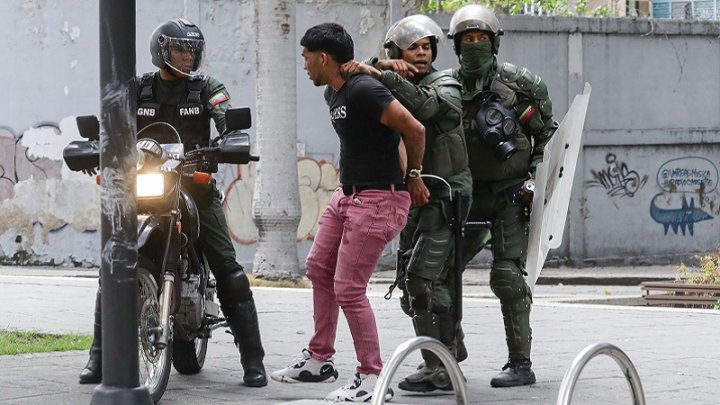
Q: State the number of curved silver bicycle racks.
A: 2